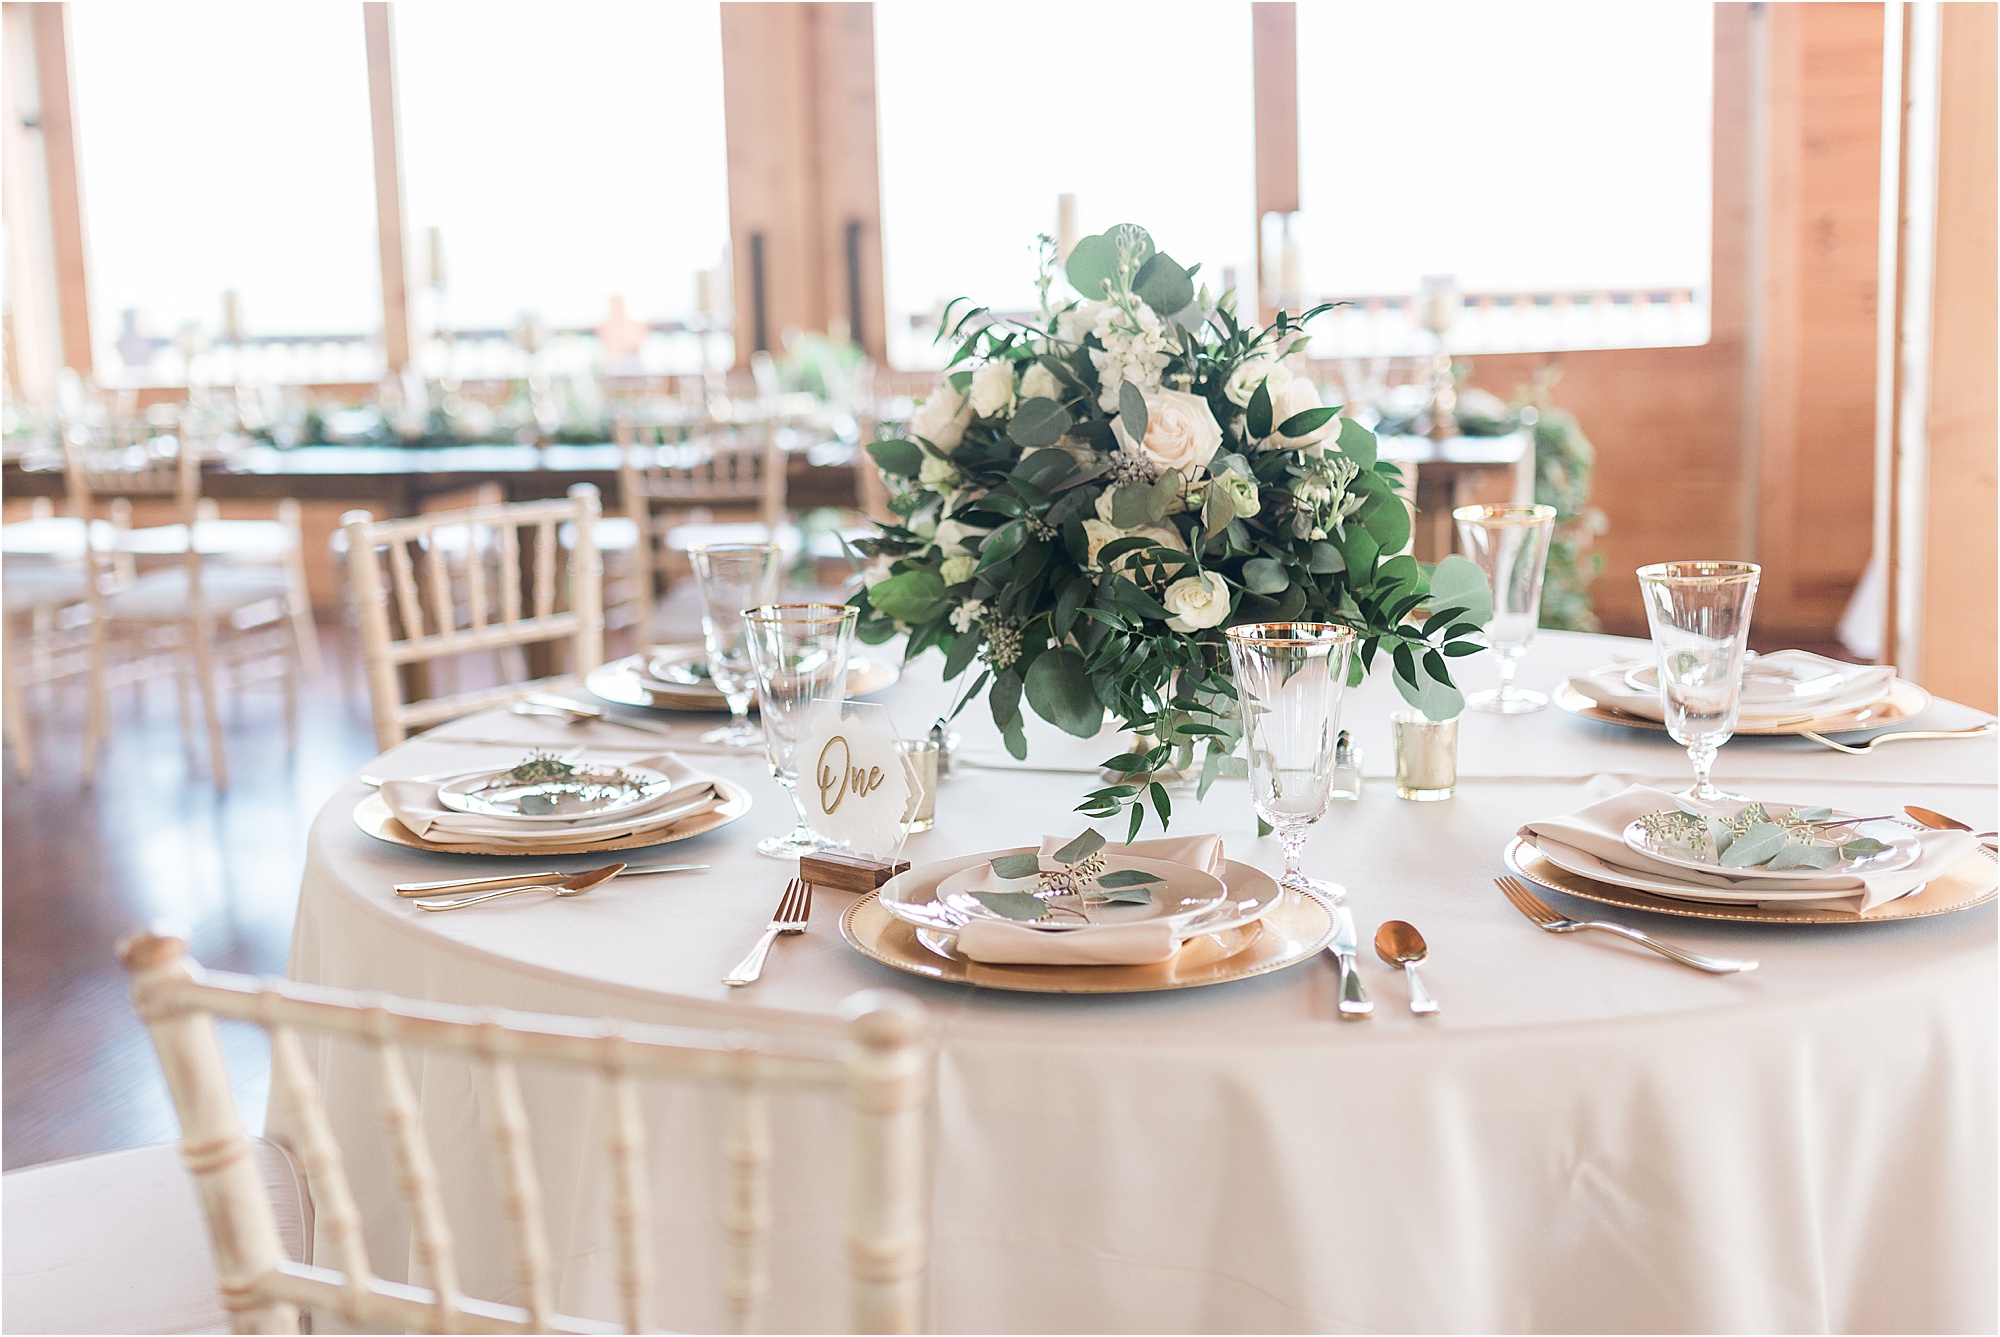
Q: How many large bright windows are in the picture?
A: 4